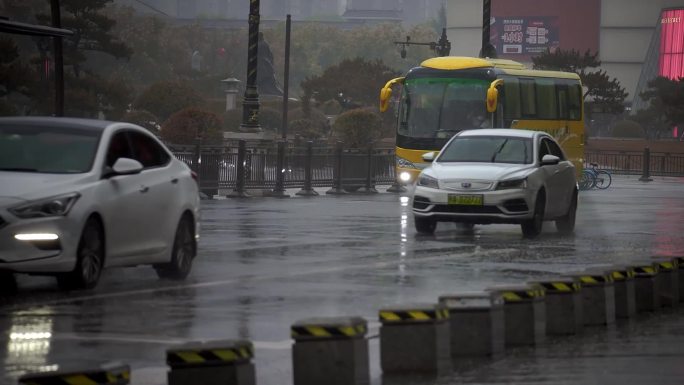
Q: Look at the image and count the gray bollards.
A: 12